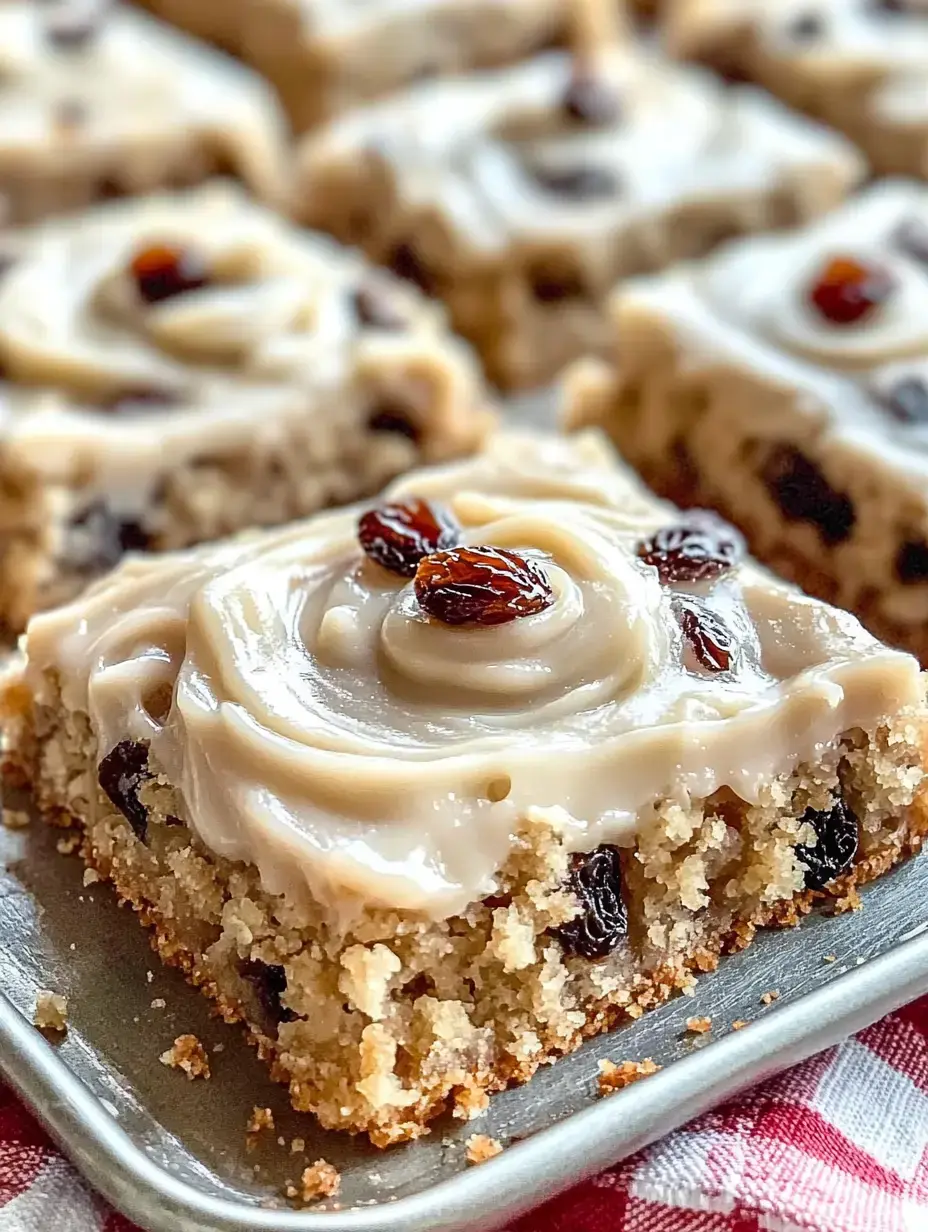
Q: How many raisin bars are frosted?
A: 7